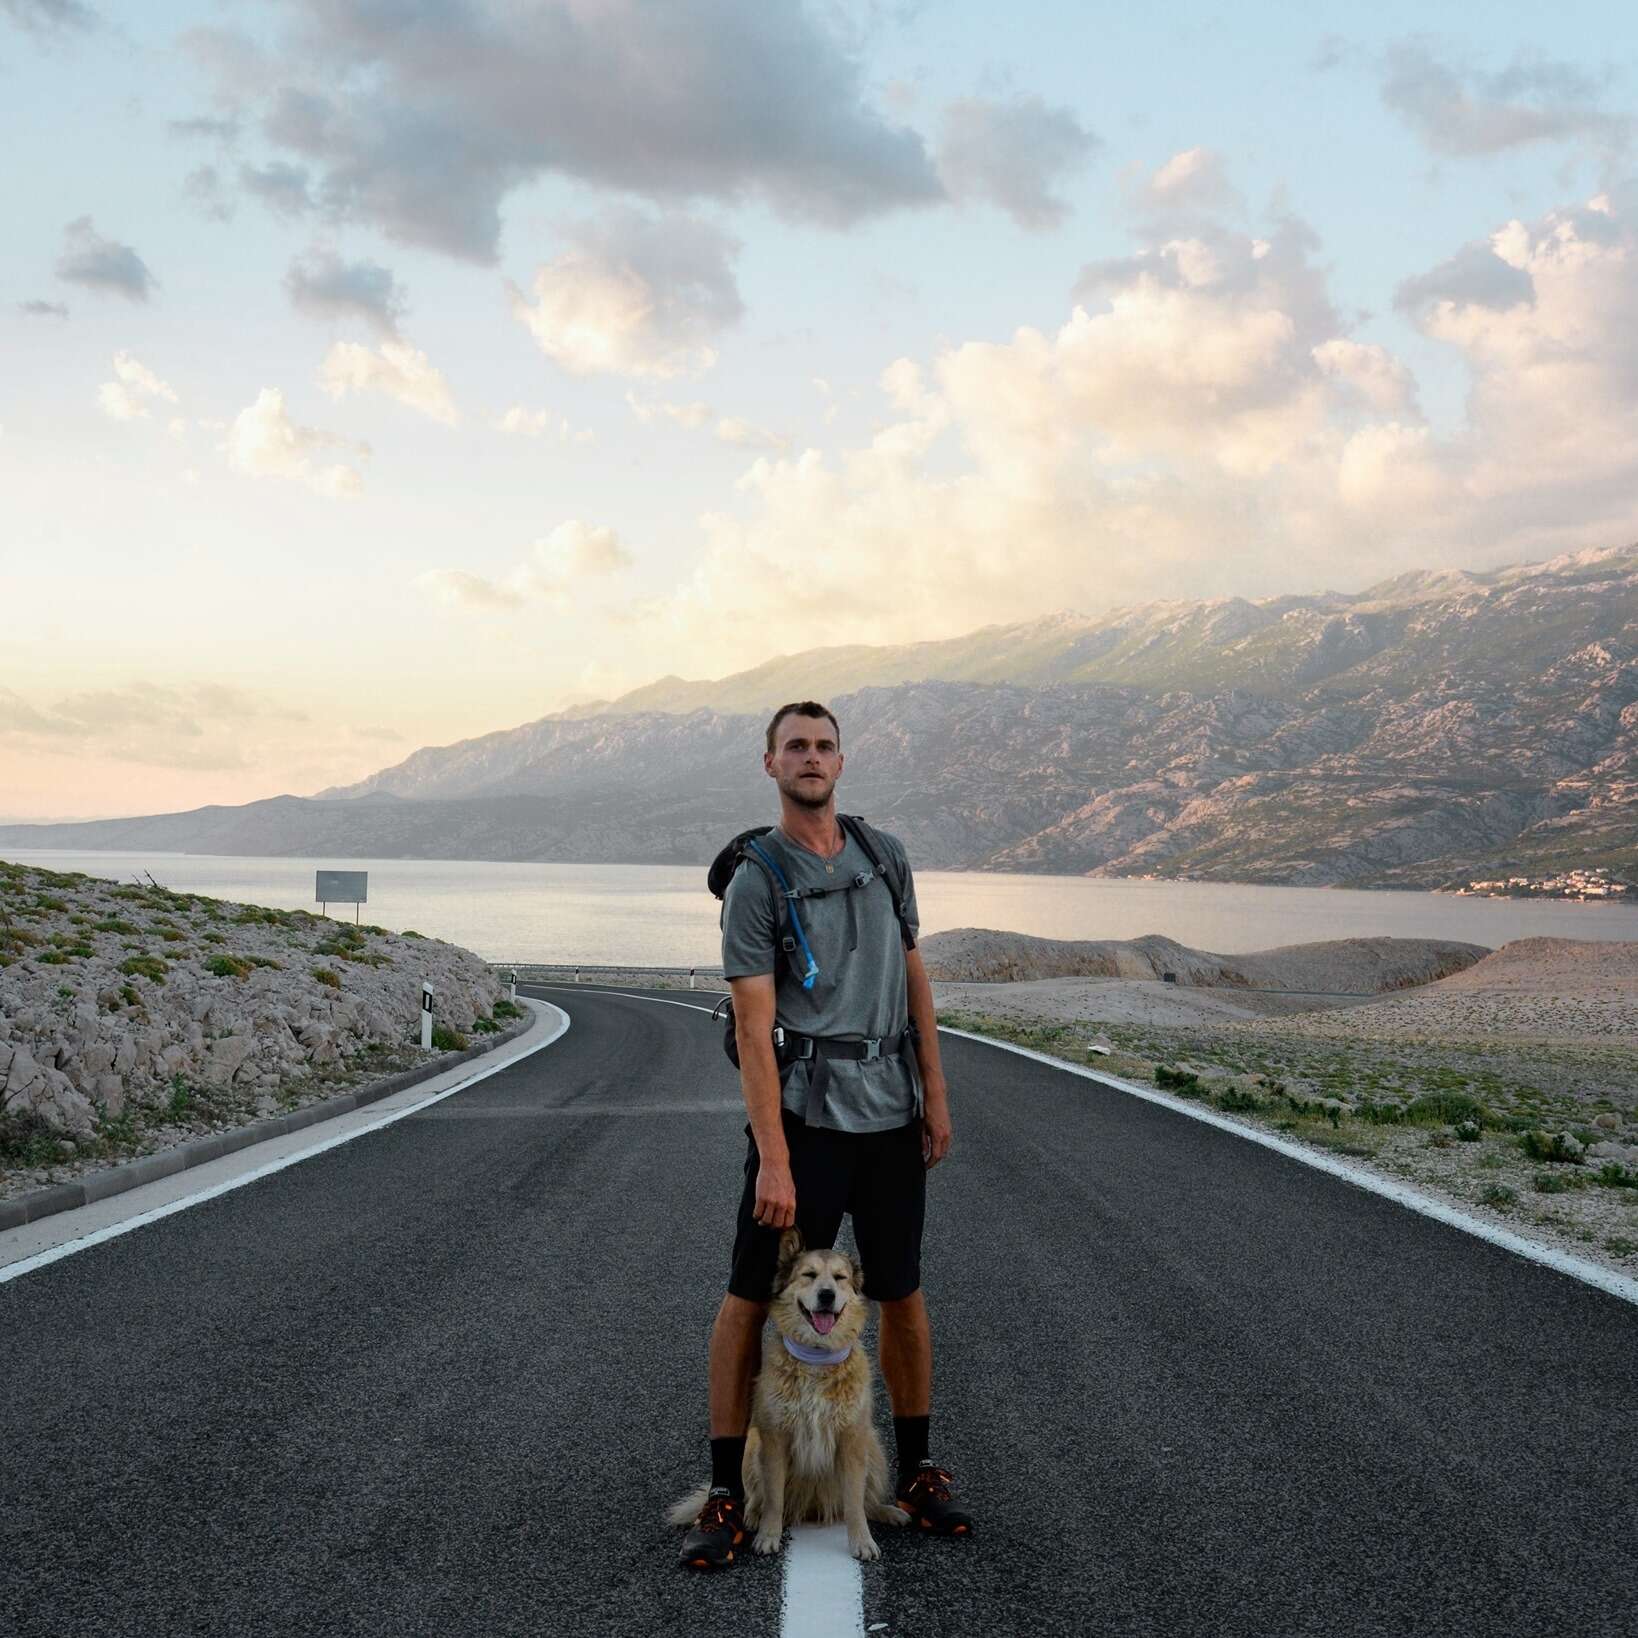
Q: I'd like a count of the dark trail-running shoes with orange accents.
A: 2